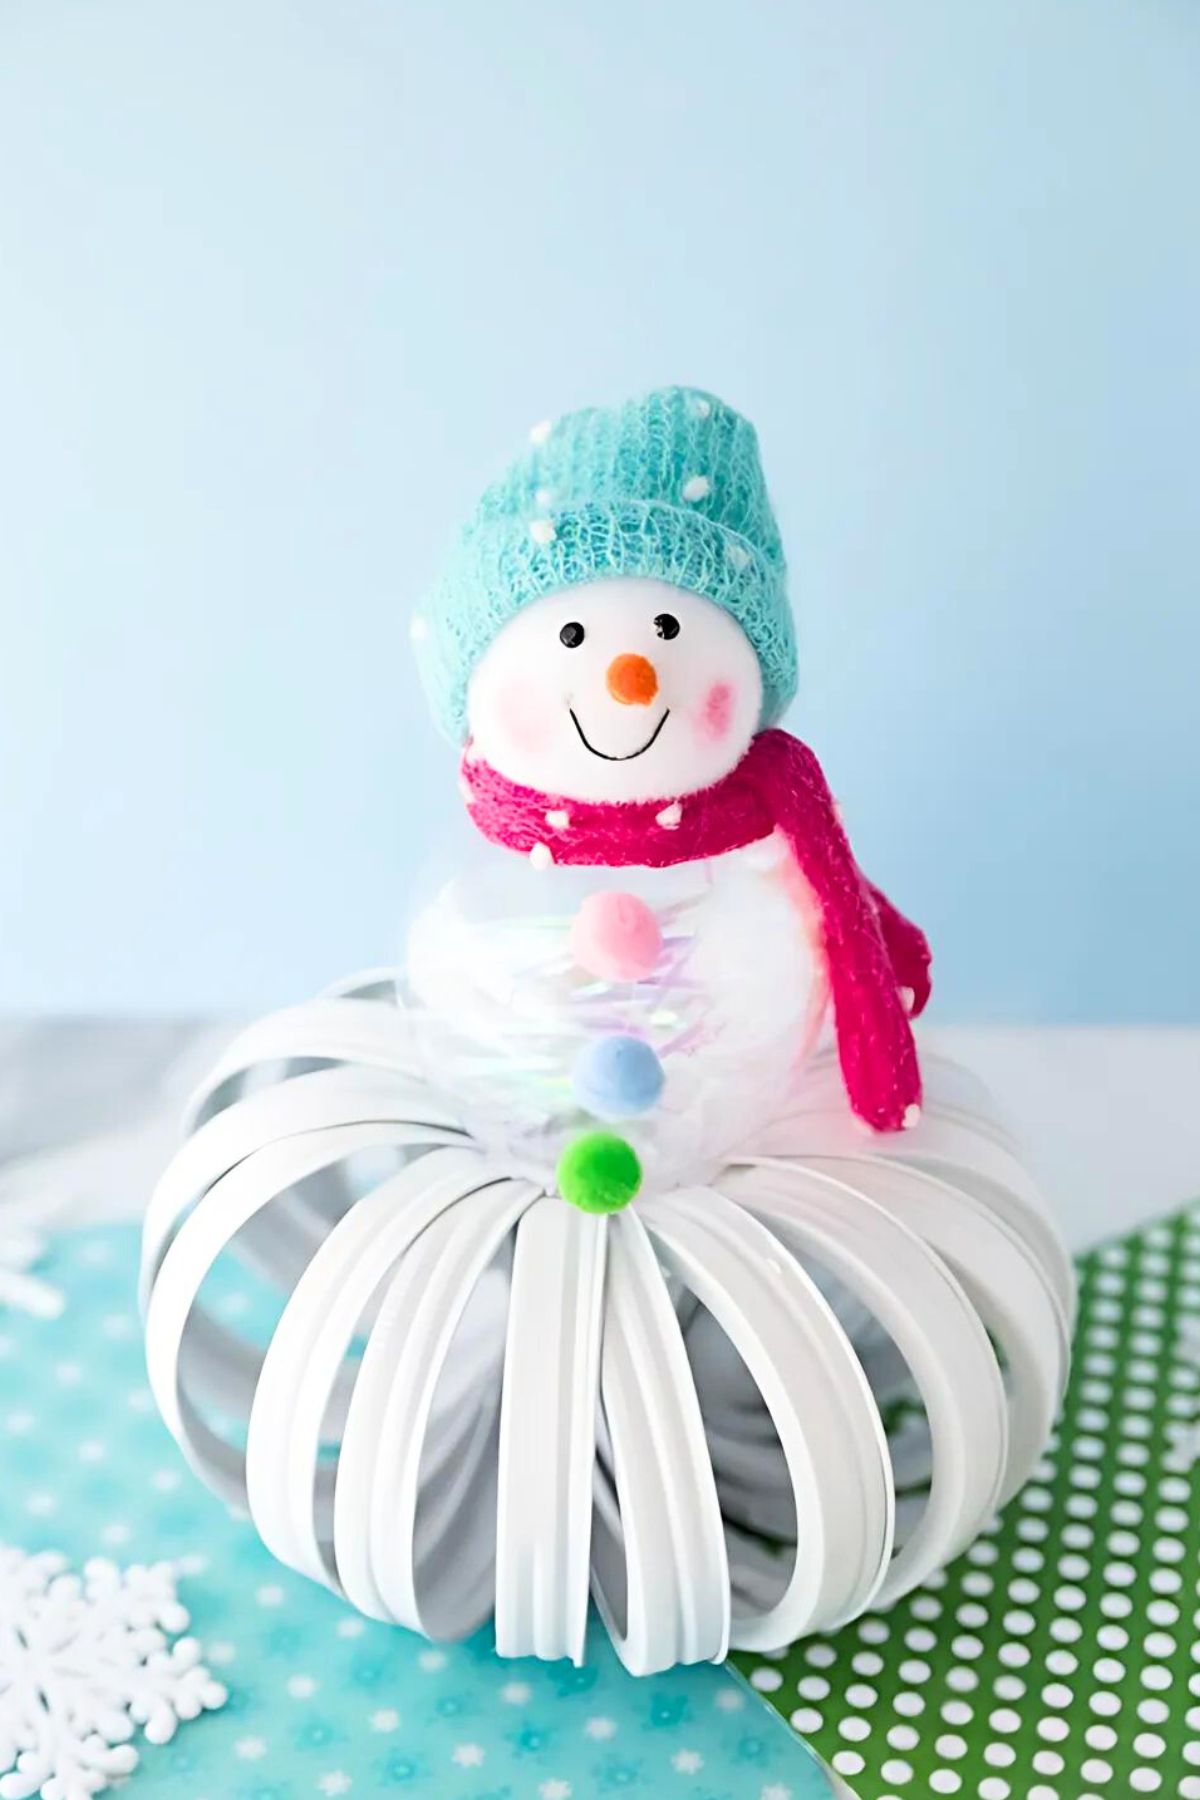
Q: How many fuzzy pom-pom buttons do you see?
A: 3